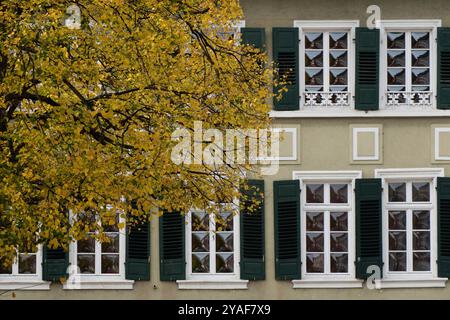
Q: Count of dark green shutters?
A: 11